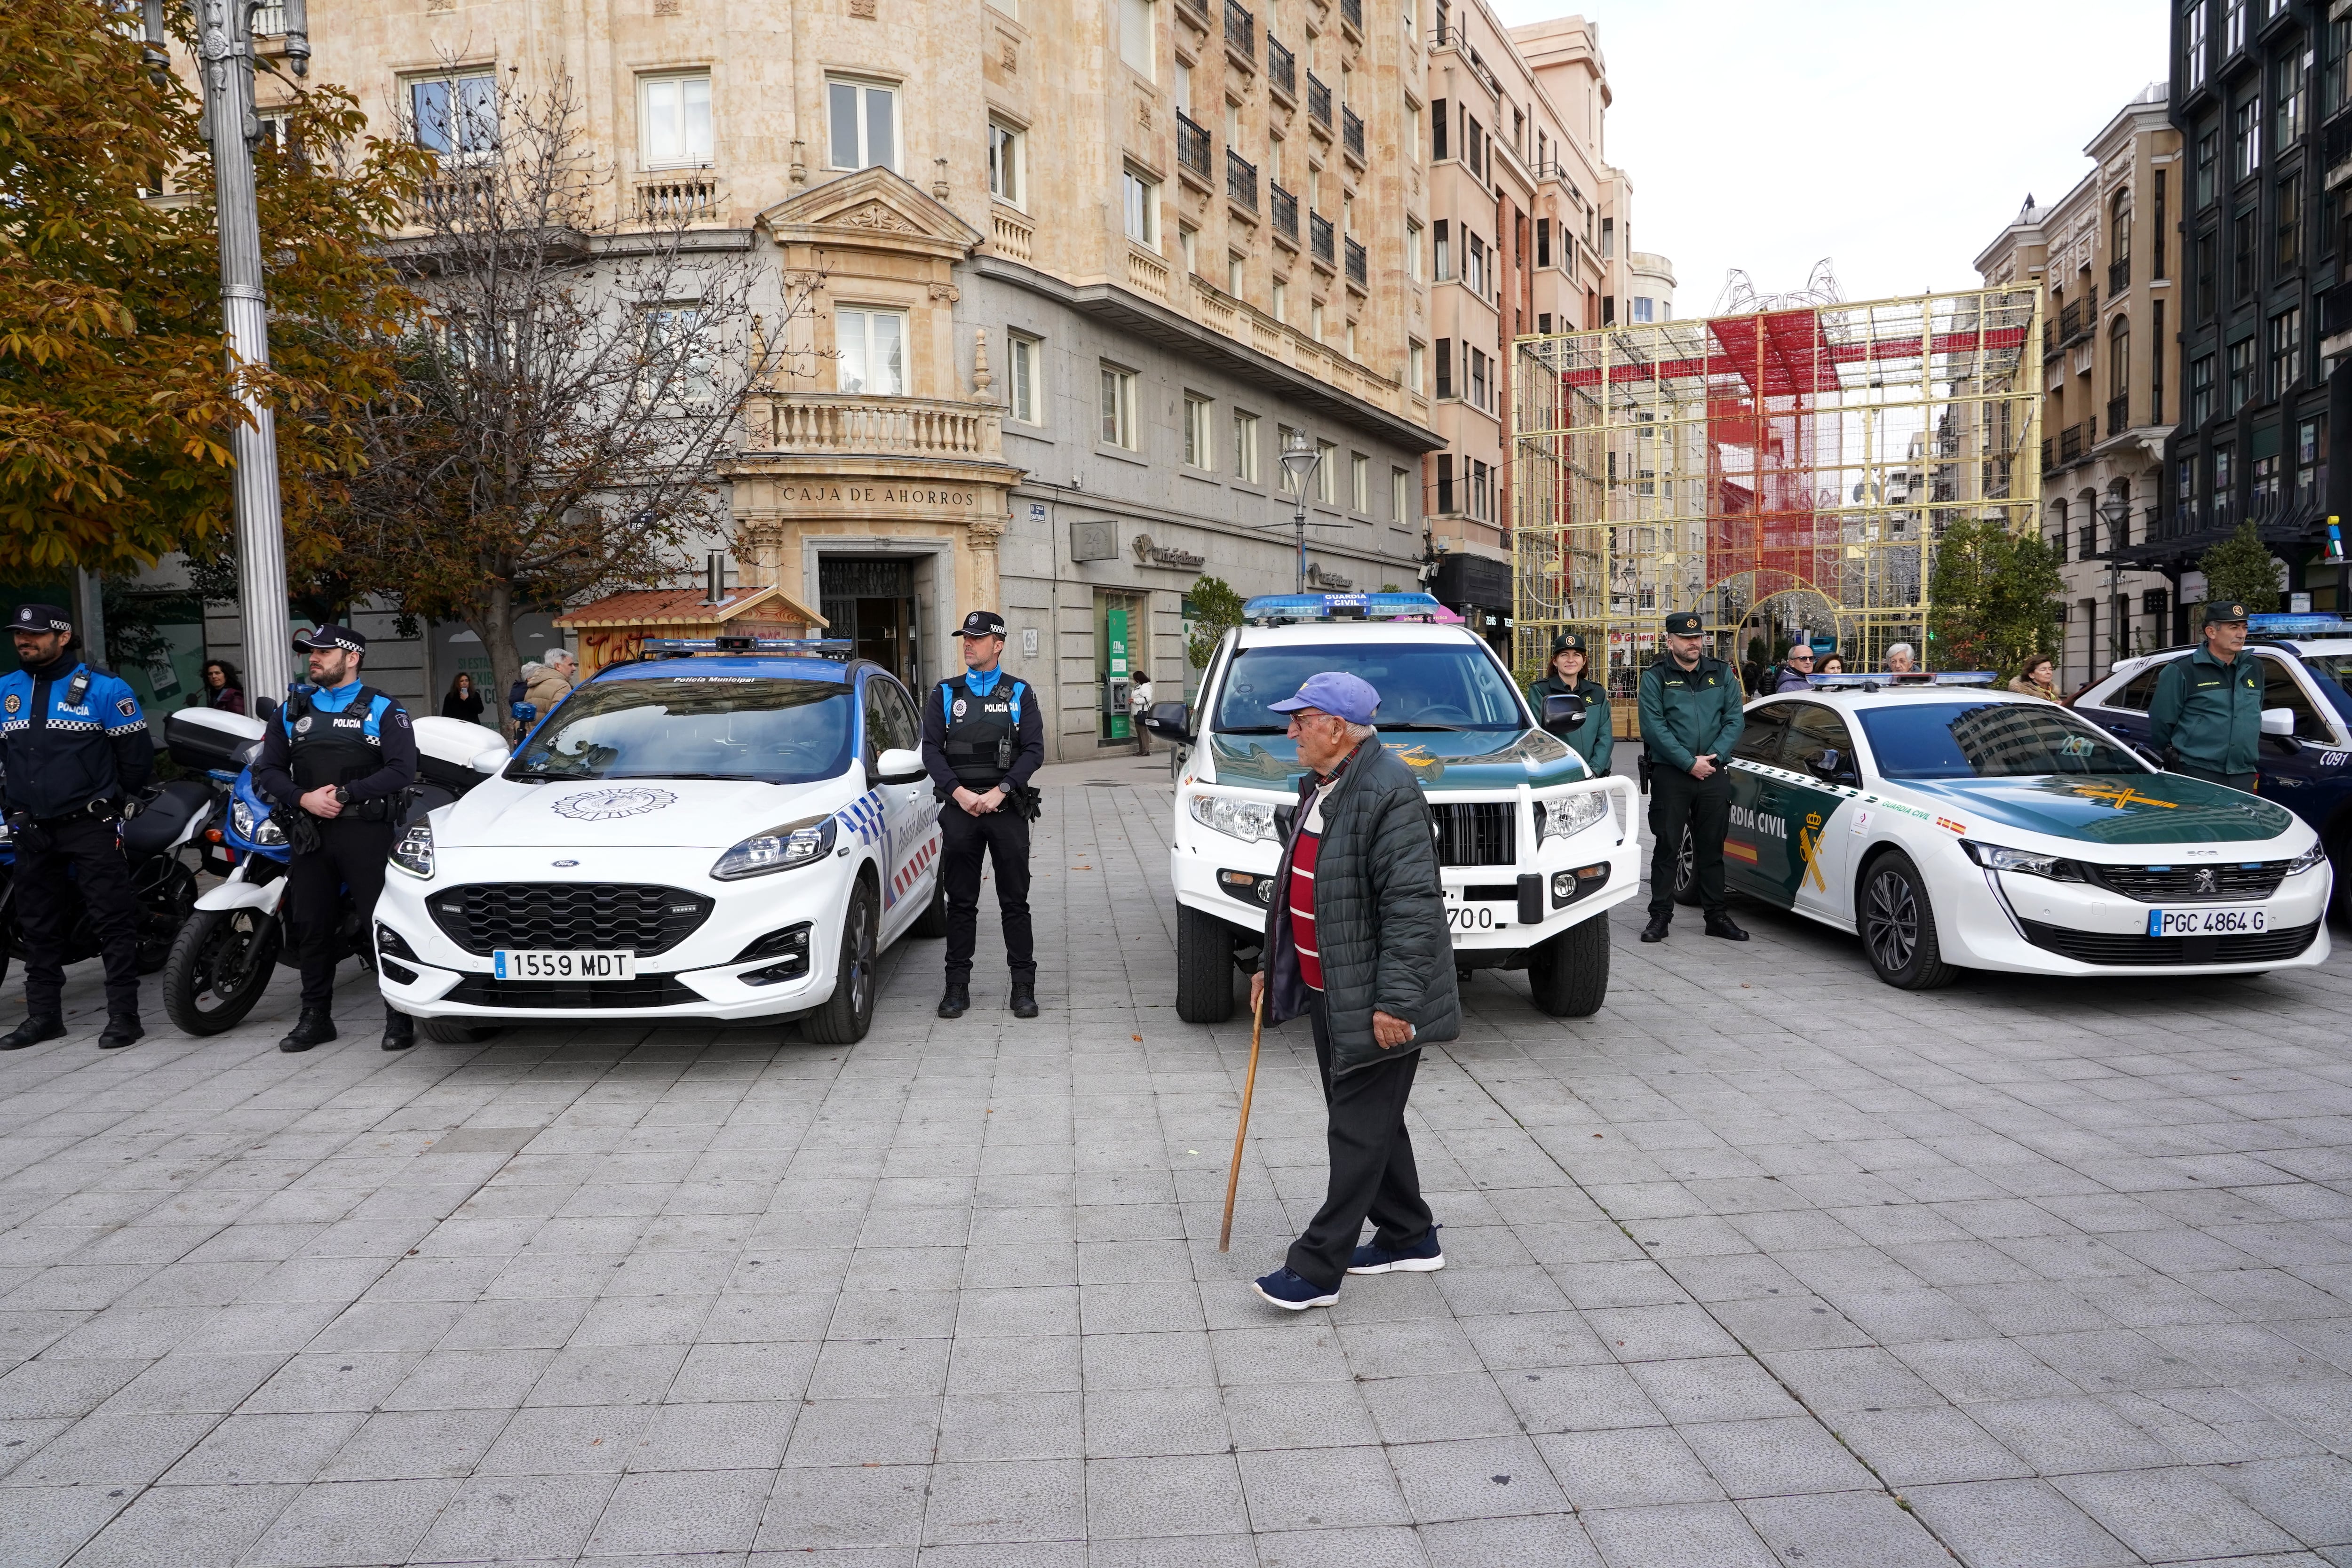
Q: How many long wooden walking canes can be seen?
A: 1